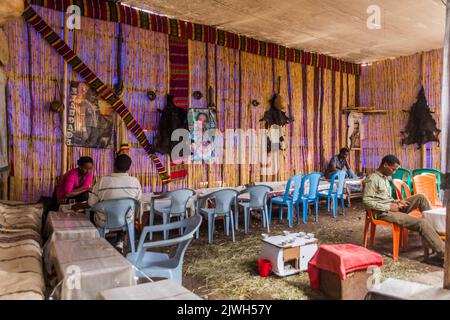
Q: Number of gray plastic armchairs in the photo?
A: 5